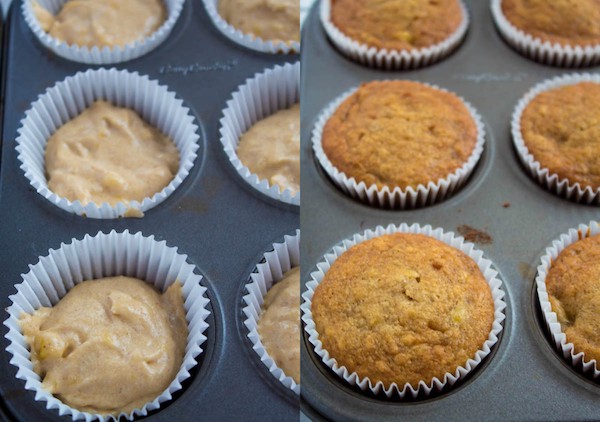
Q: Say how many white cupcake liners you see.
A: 12